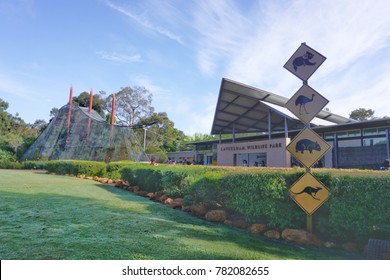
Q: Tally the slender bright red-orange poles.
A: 3